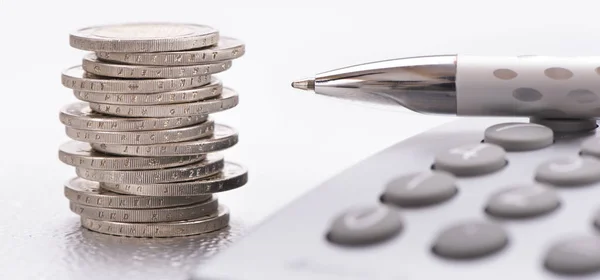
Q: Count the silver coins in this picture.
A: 15